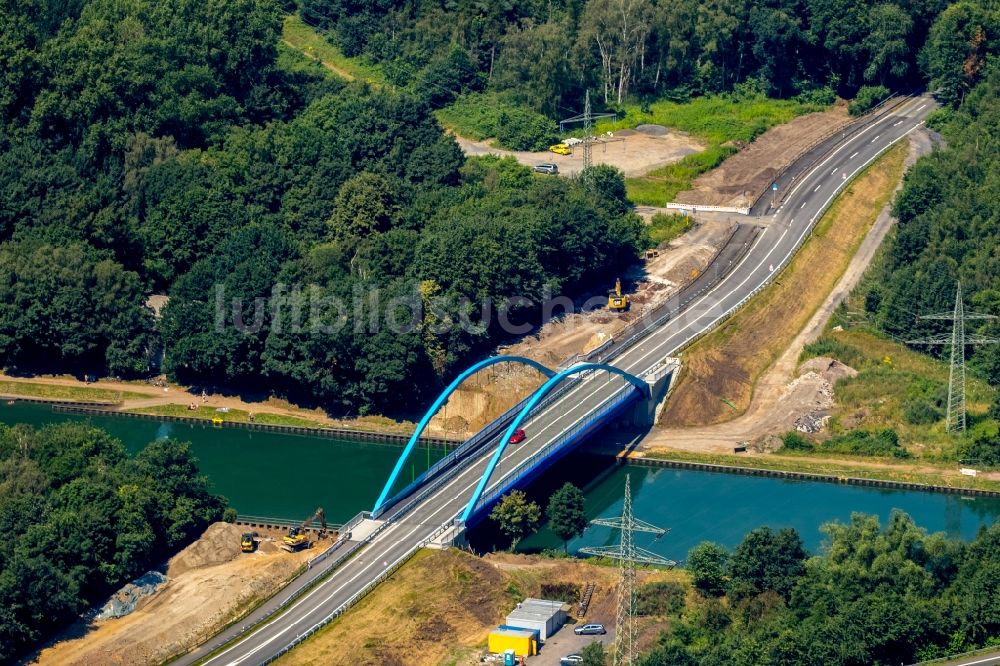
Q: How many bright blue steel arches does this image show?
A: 2